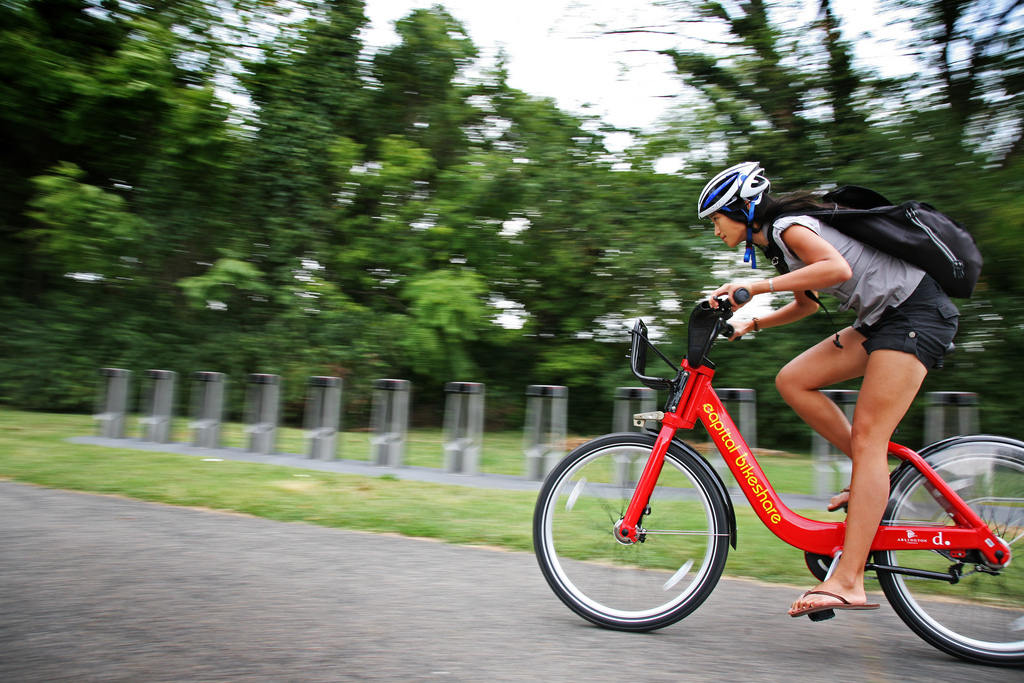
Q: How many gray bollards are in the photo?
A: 12